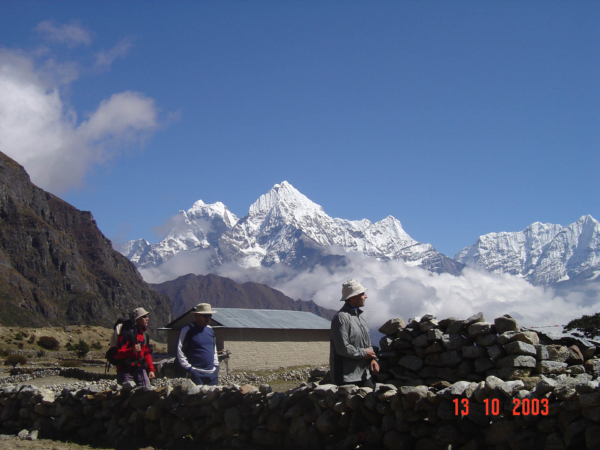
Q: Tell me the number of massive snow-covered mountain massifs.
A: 2